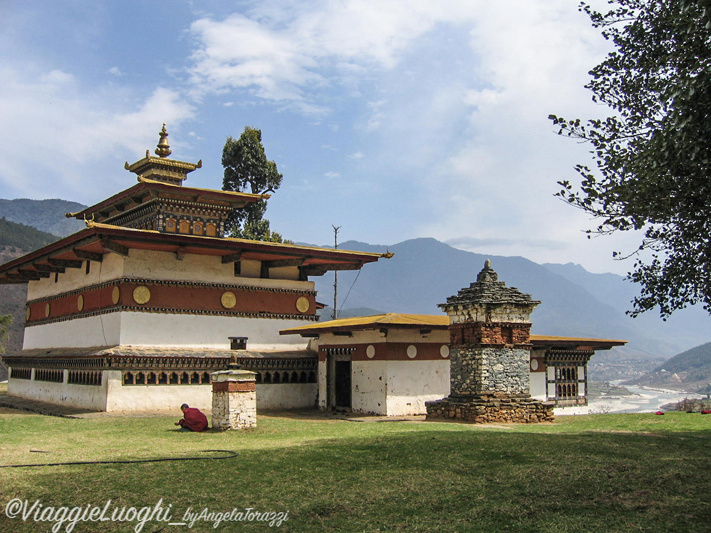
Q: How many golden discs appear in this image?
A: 7